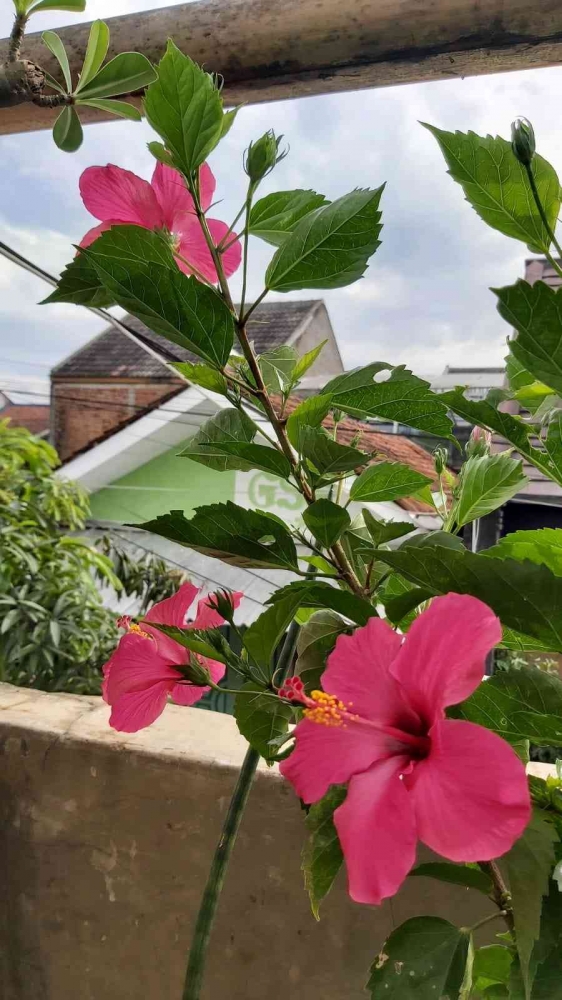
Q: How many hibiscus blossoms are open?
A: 3